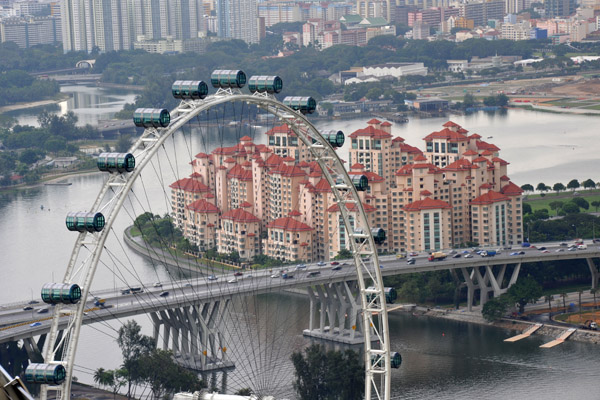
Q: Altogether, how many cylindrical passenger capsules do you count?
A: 14